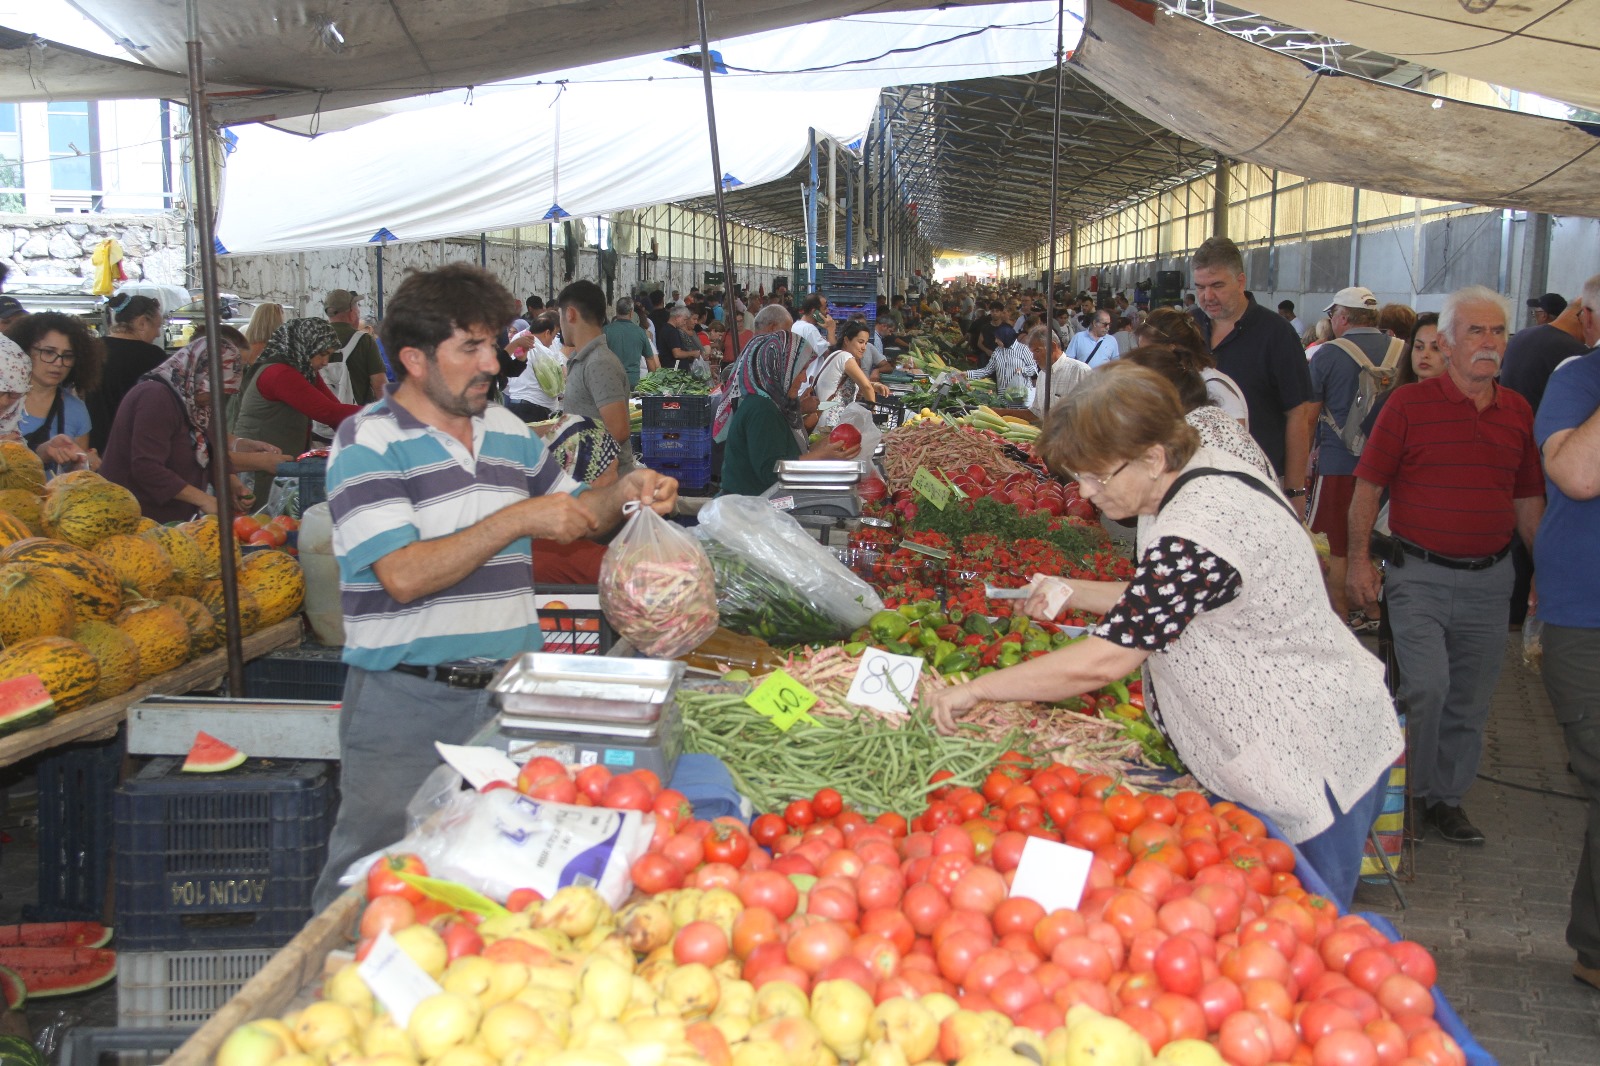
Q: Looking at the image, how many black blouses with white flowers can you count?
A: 1